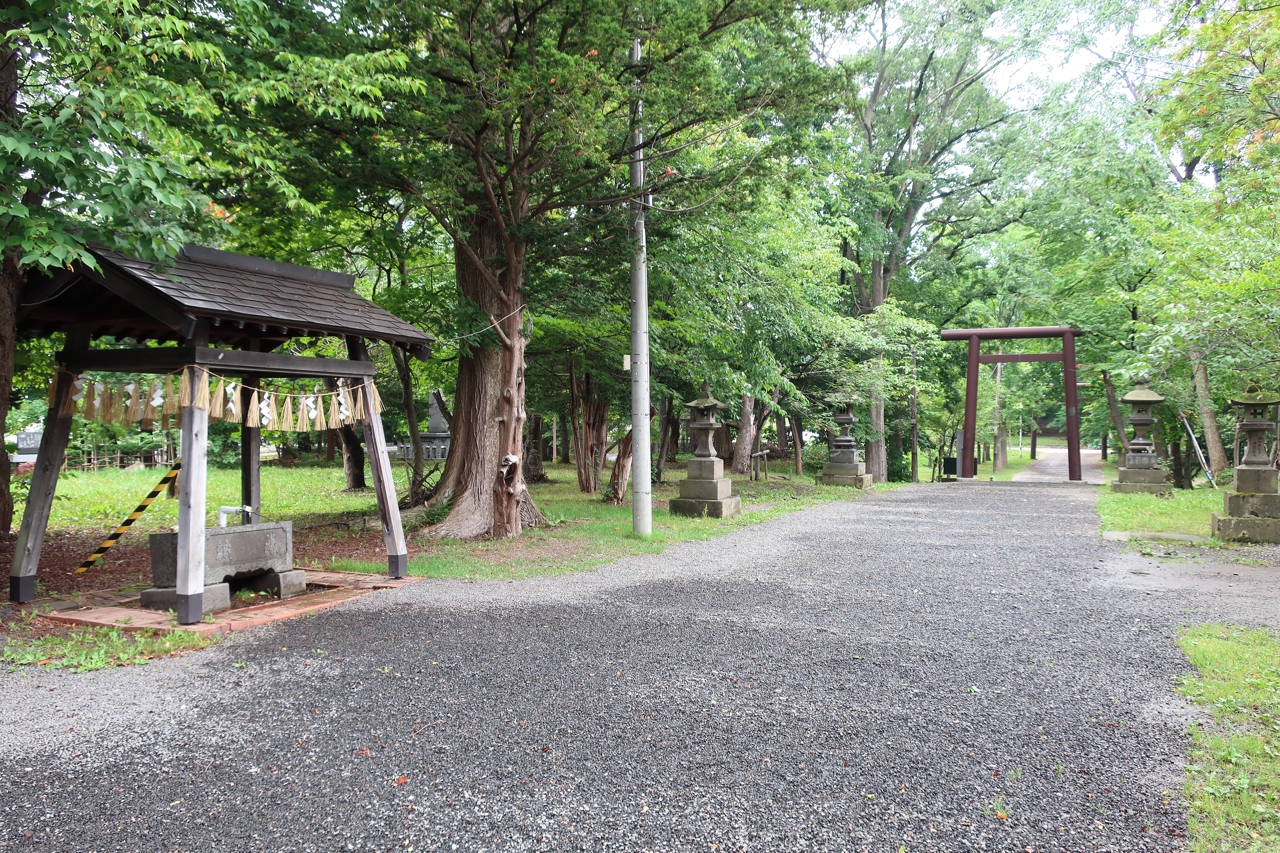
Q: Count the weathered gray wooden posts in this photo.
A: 4